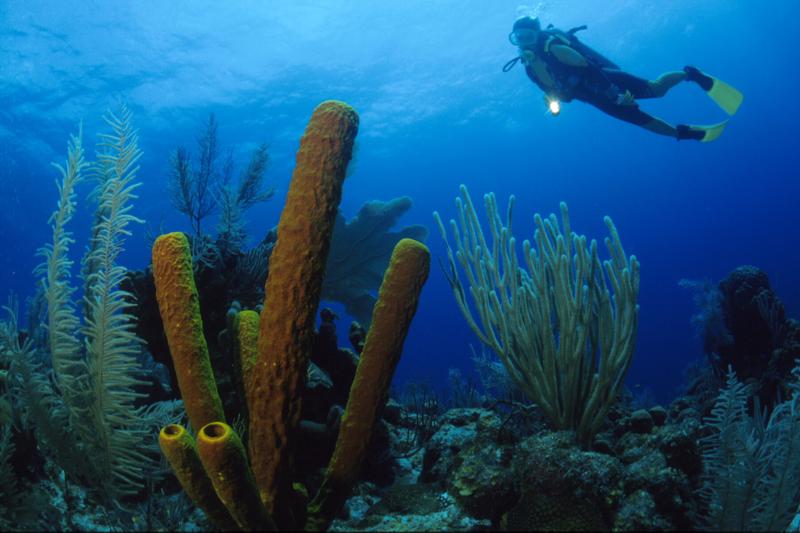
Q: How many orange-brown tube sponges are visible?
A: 6